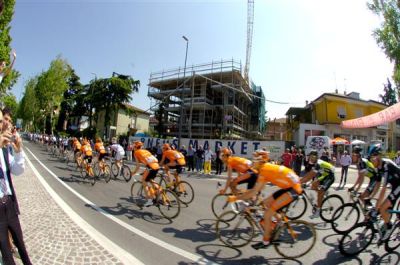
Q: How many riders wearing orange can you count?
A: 7